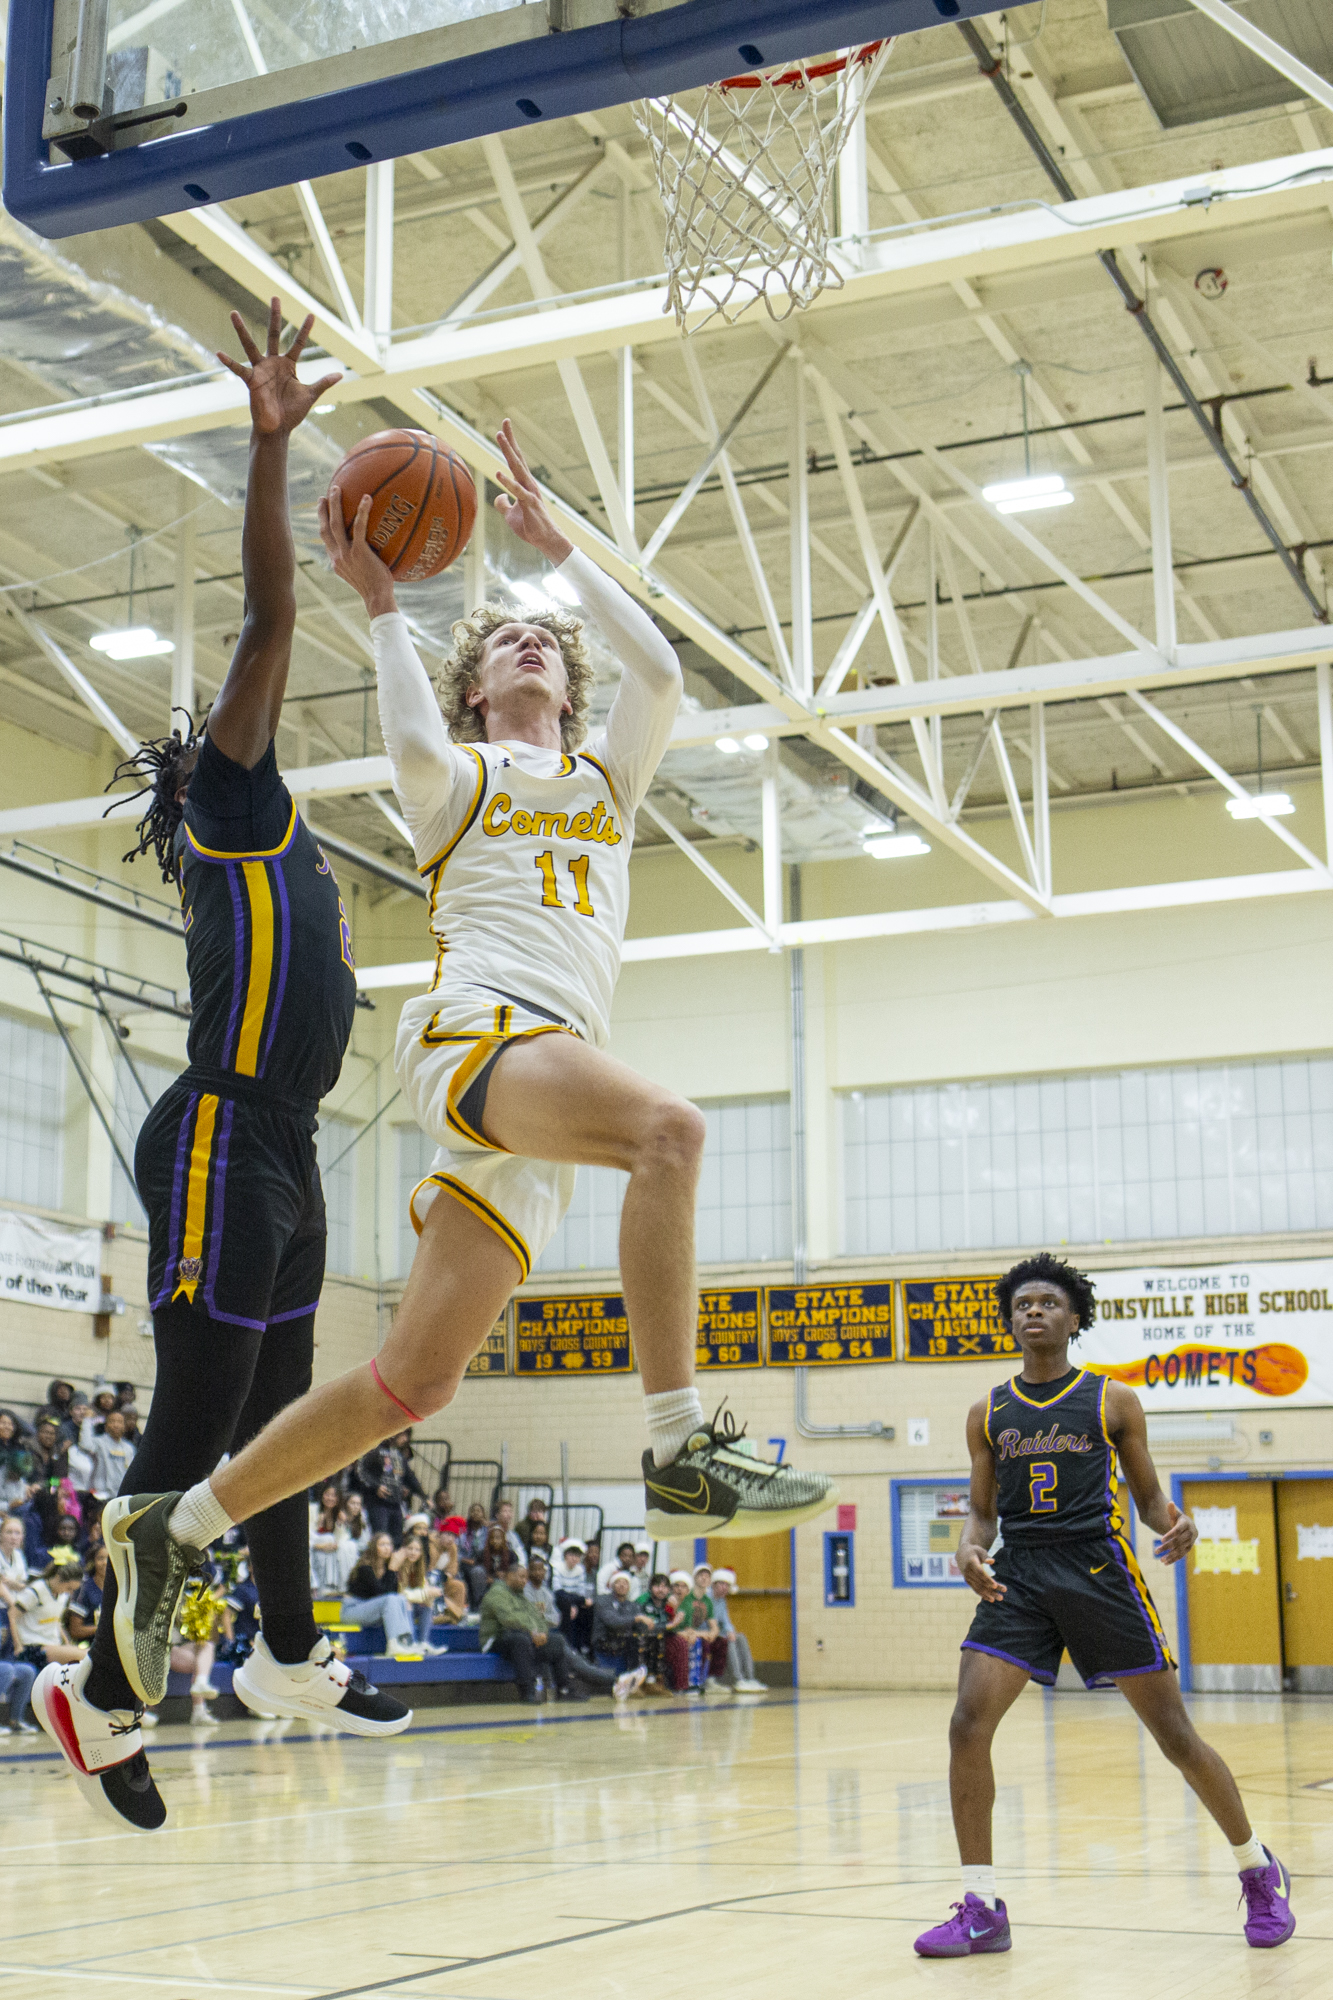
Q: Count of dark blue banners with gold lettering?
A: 5